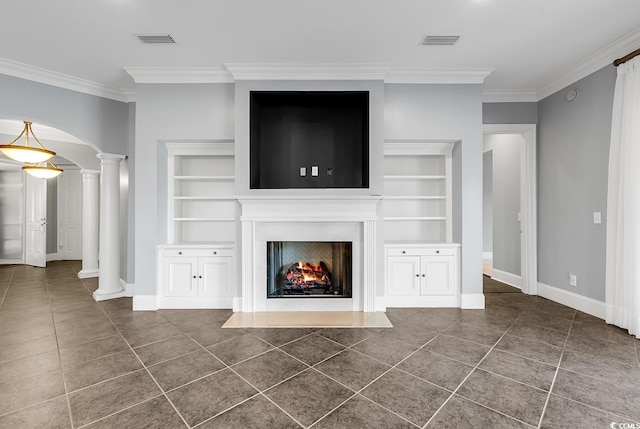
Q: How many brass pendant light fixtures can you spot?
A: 2